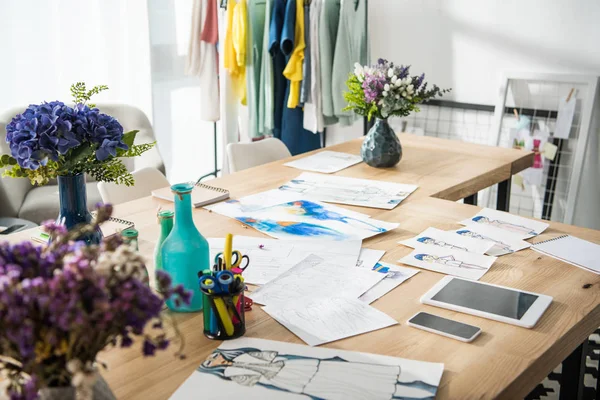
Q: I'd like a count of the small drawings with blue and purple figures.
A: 4